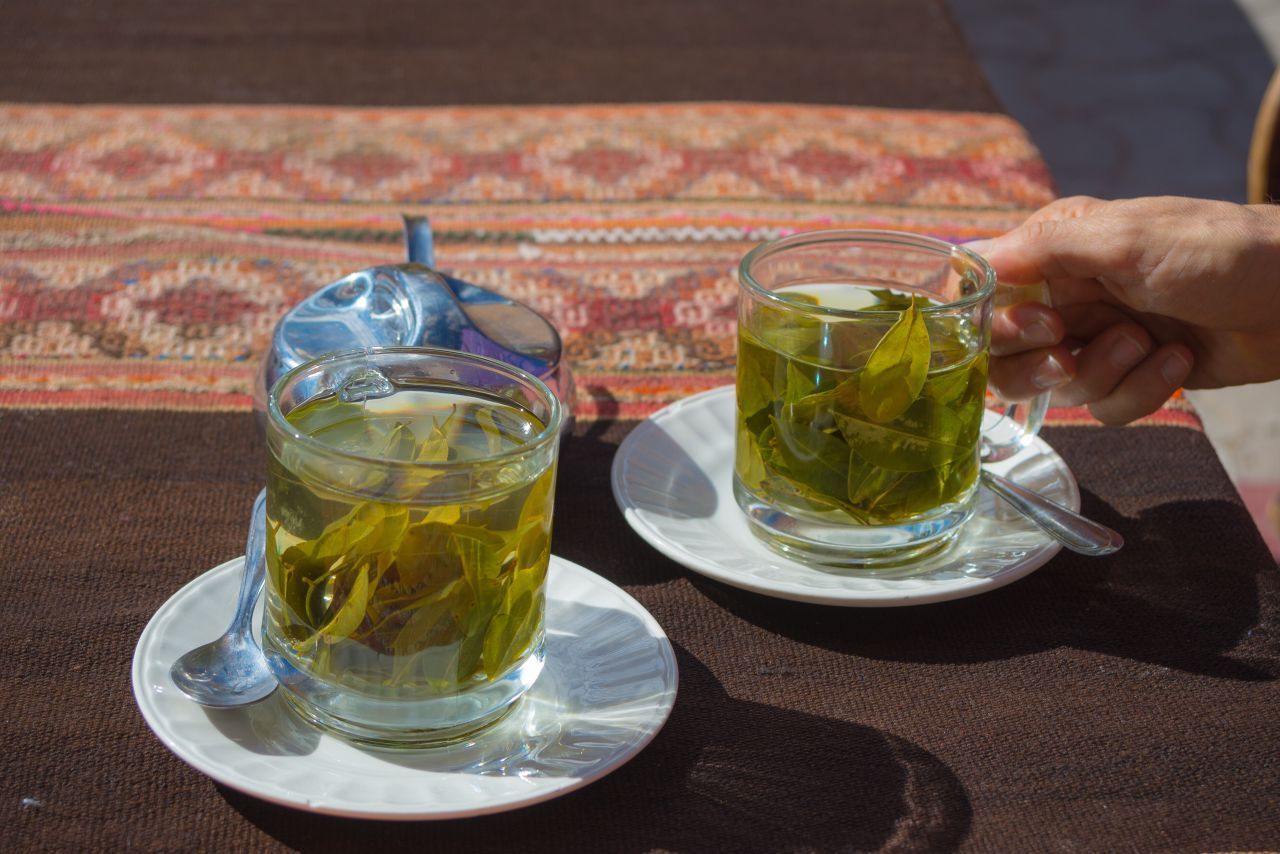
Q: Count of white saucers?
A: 2